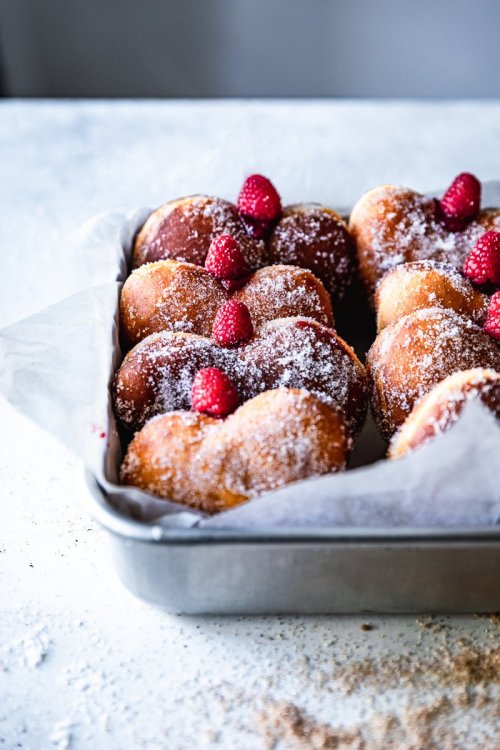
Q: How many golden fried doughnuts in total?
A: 8